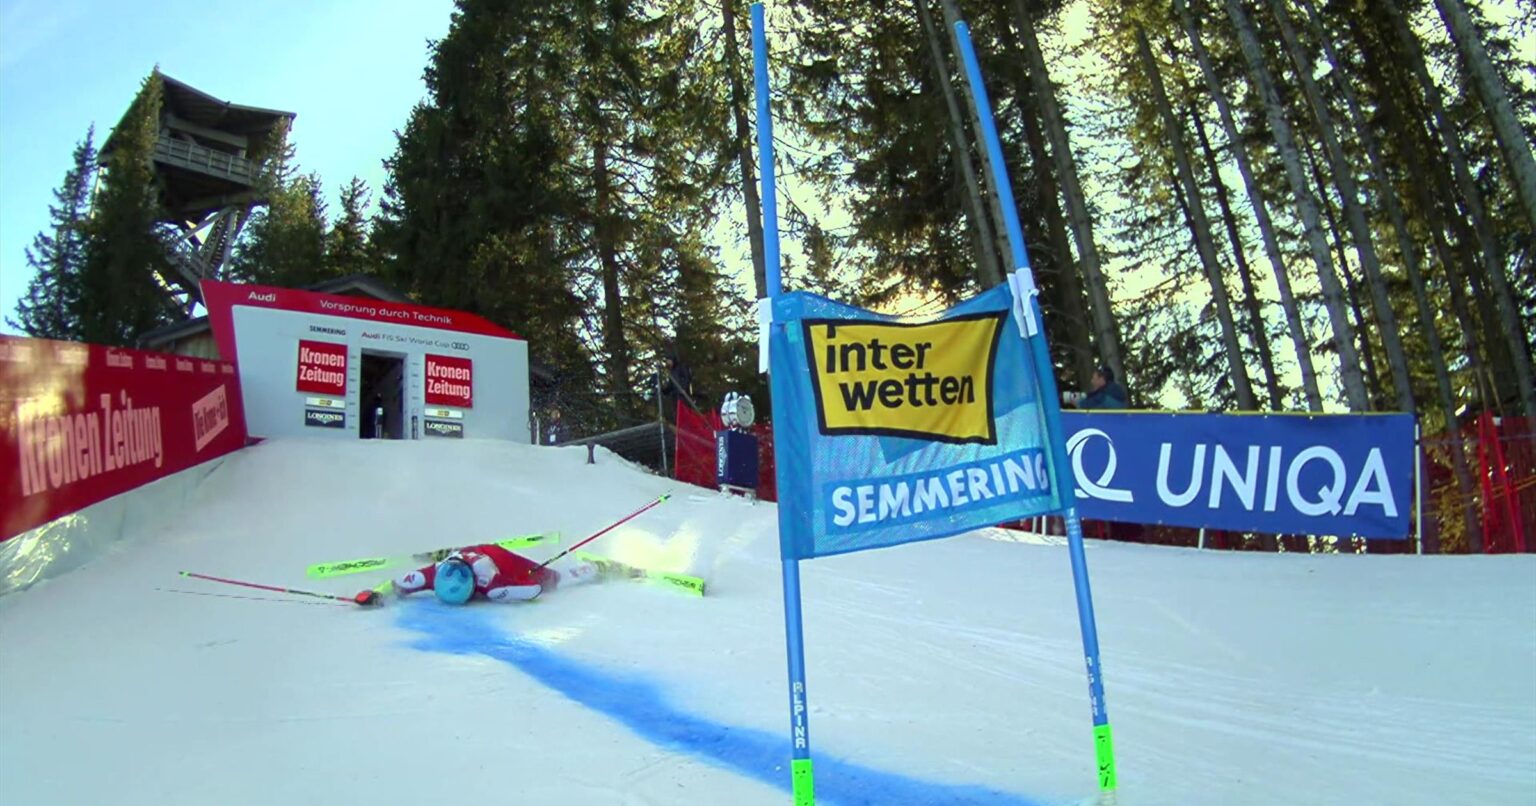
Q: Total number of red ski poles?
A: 2